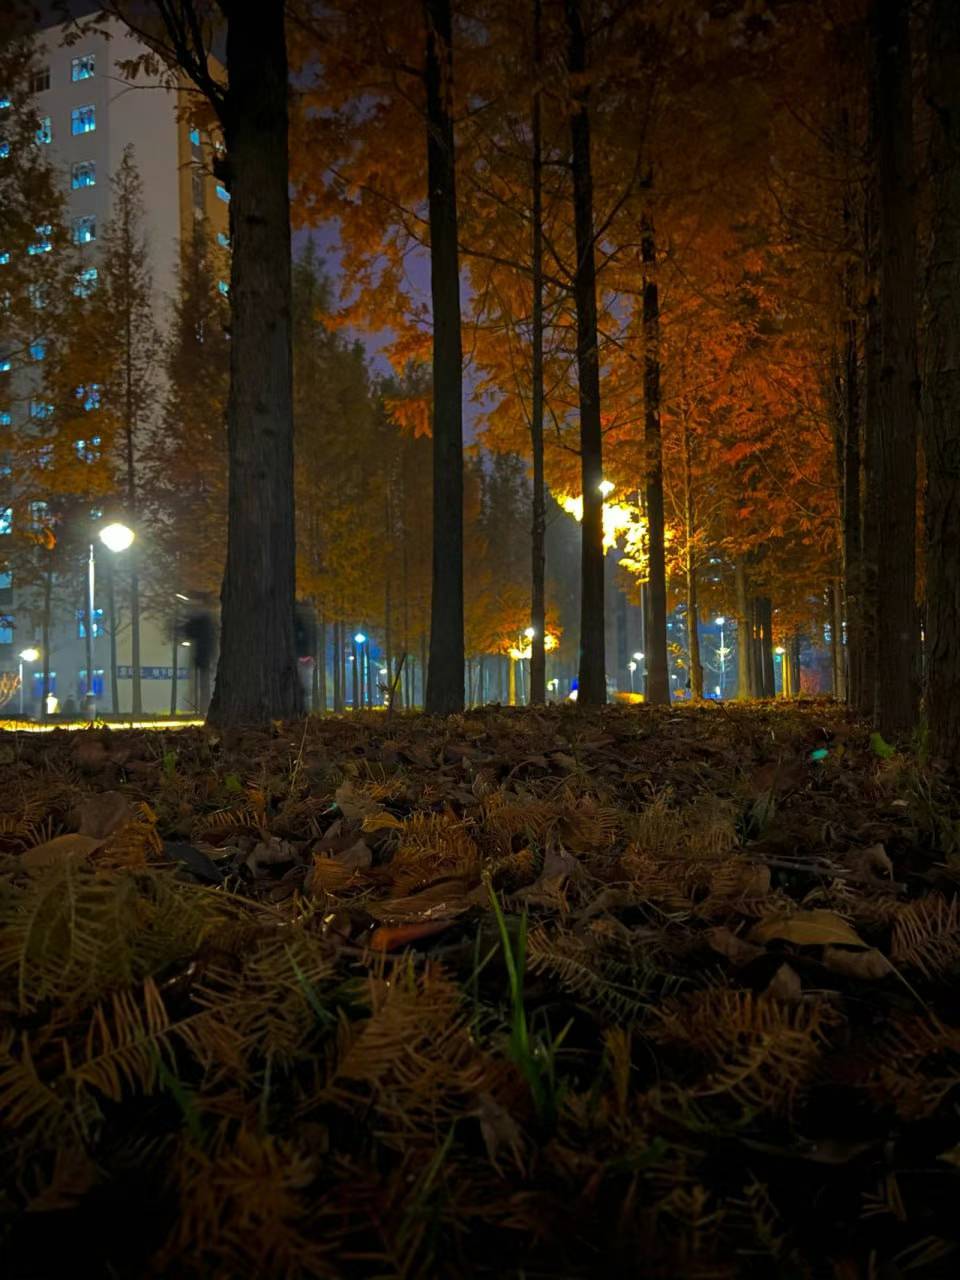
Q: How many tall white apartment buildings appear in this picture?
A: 1